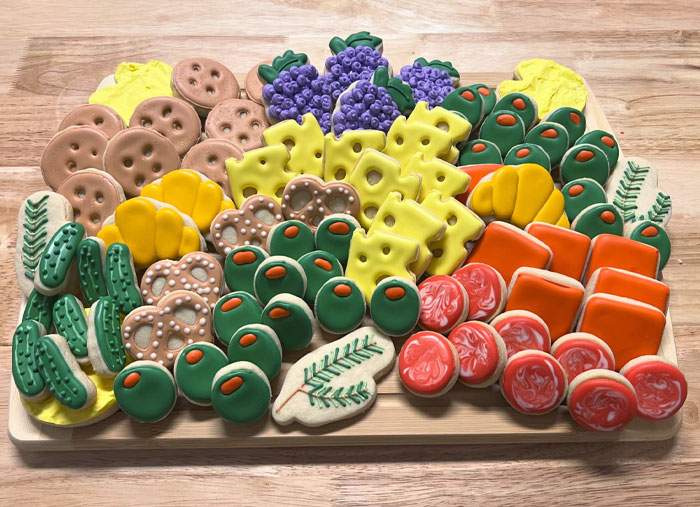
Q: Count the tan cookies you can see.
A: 13